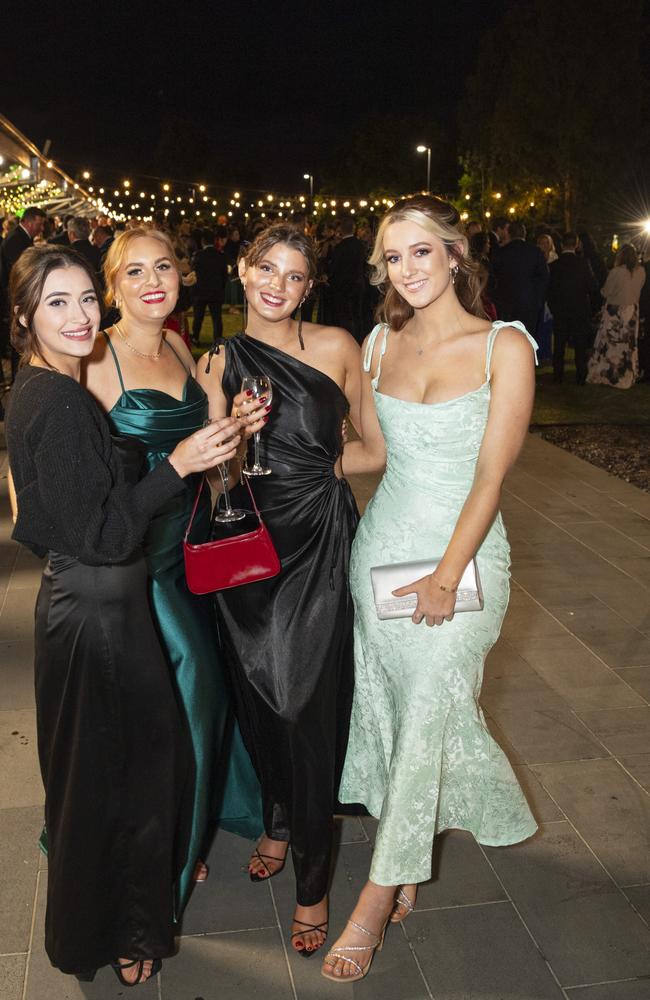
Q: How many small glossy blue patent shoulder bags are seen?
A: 0